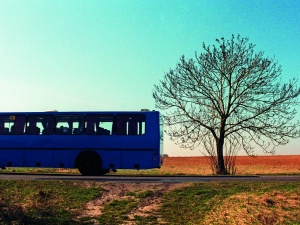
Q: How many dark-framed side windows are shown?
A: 5